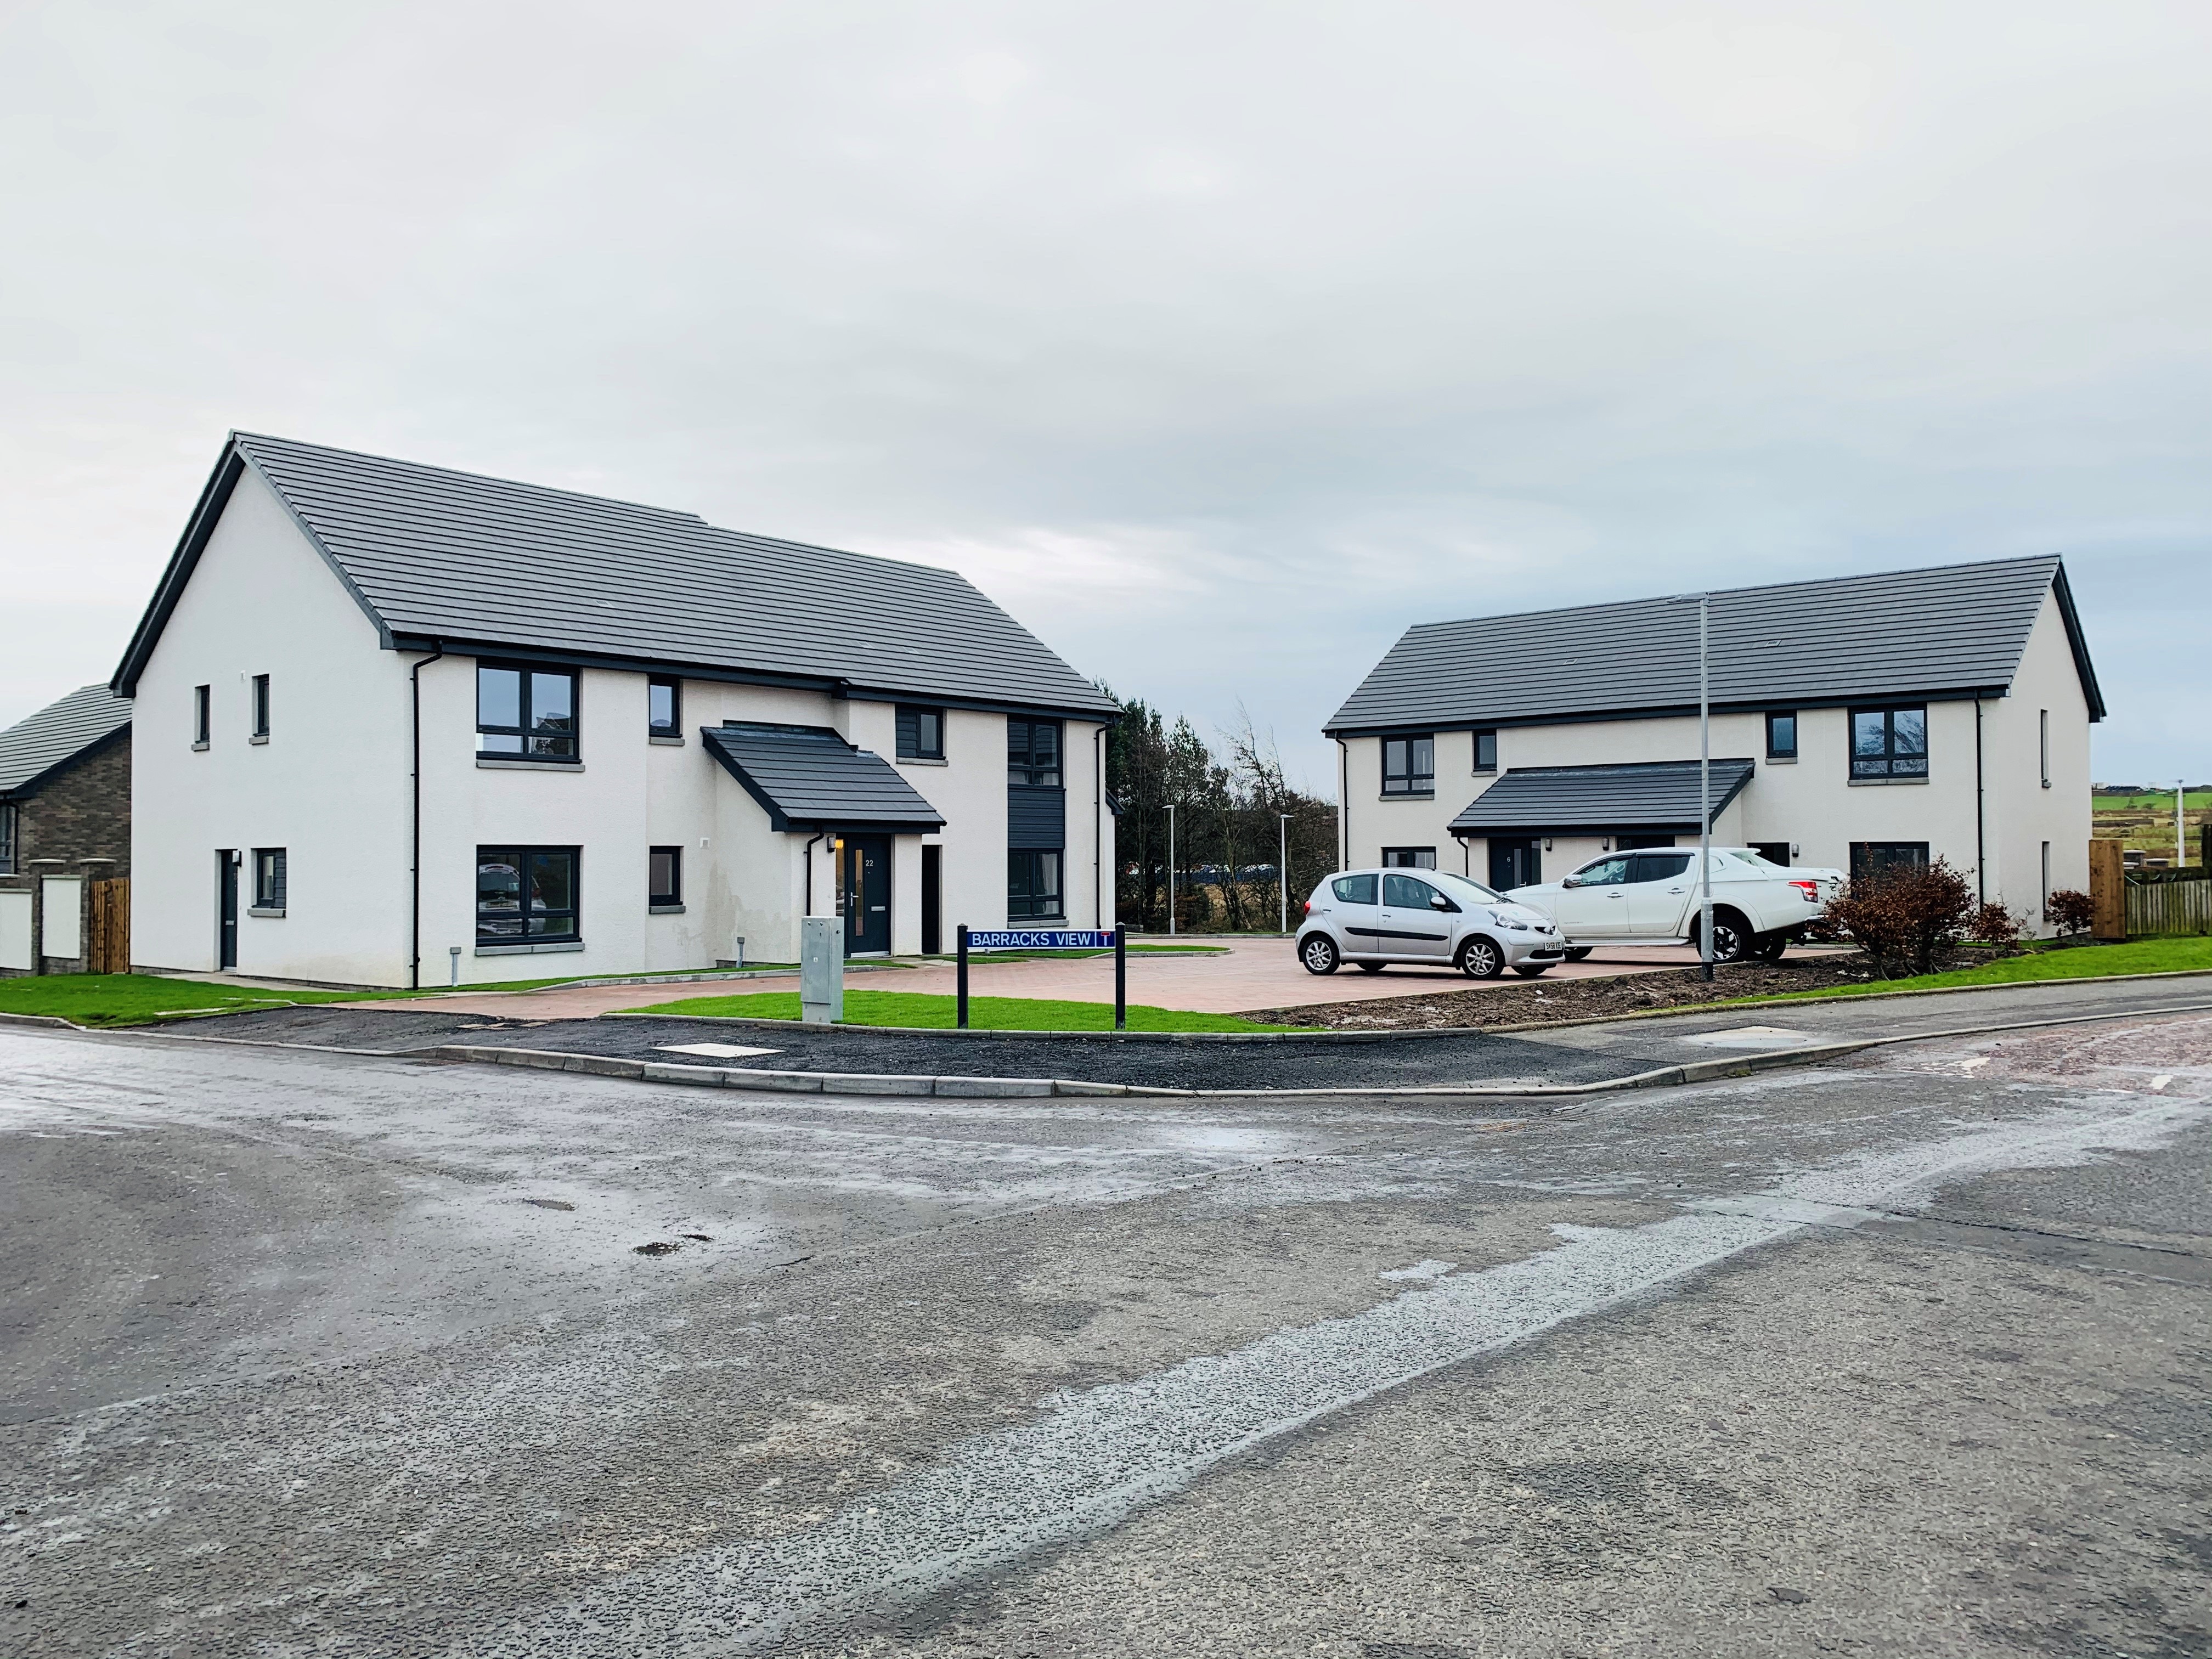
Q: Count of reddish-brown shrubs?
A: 3